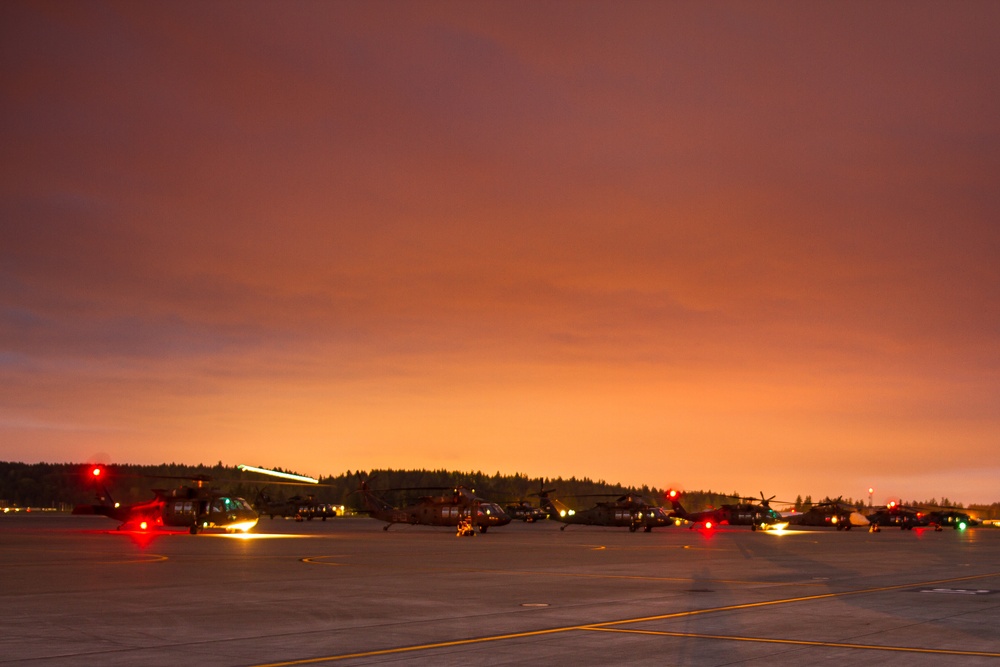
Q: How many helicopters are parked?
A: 9